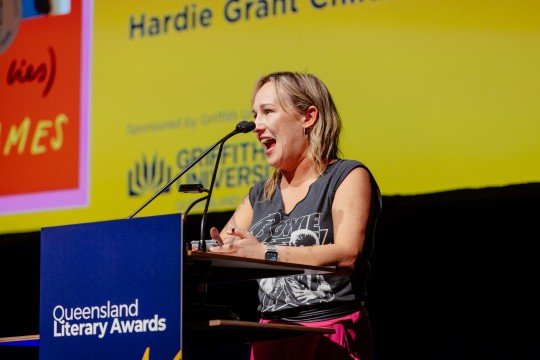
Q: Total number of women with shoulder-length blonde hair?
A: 1